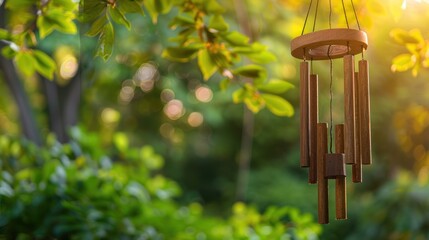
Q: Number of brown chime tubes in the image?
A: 7